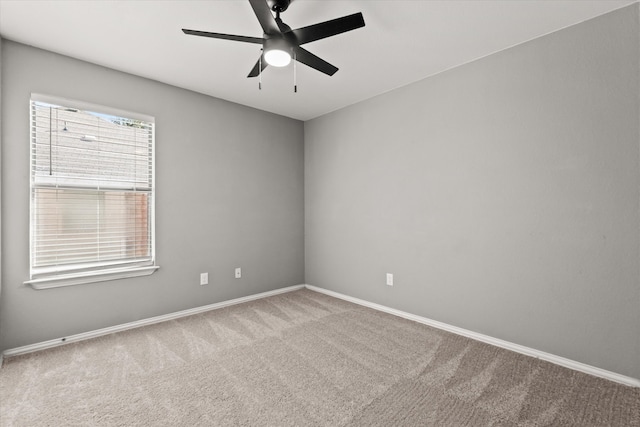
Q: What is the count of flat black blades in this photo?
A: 5